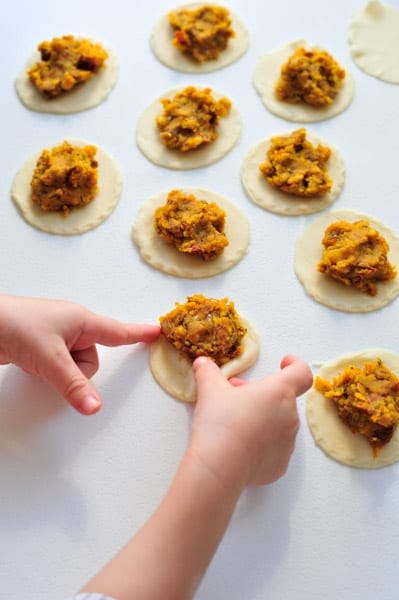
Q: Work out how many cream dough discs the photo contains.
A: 11